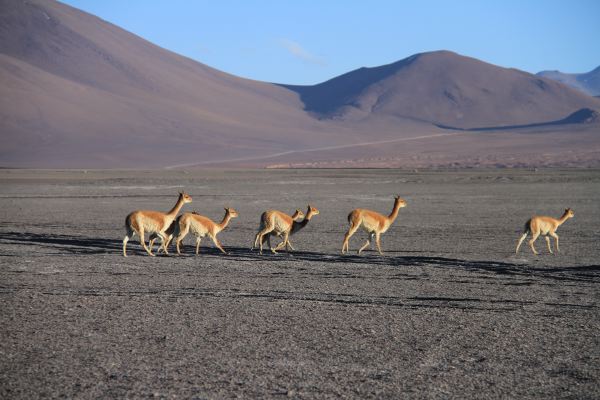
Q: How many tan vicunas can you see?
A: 6